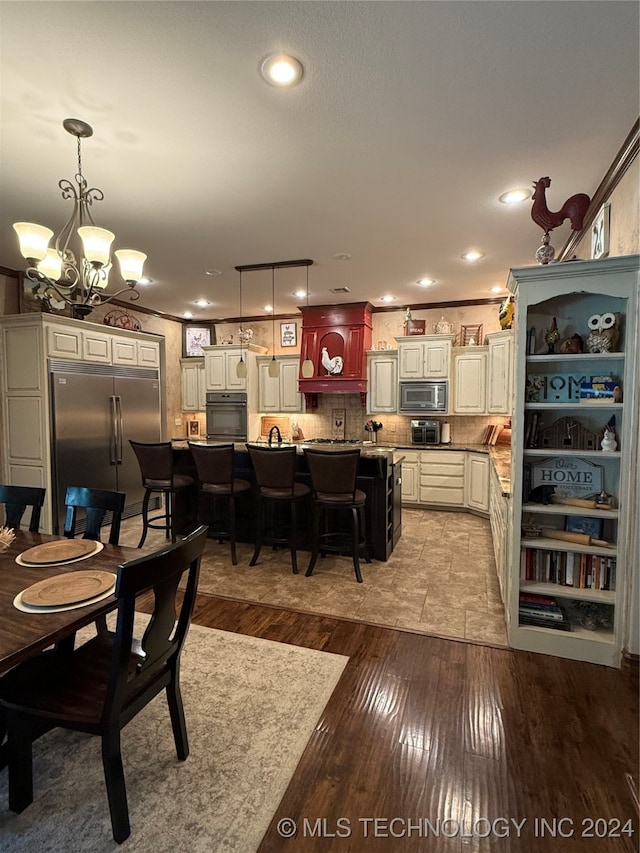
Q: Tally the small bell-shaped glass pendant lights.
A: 3